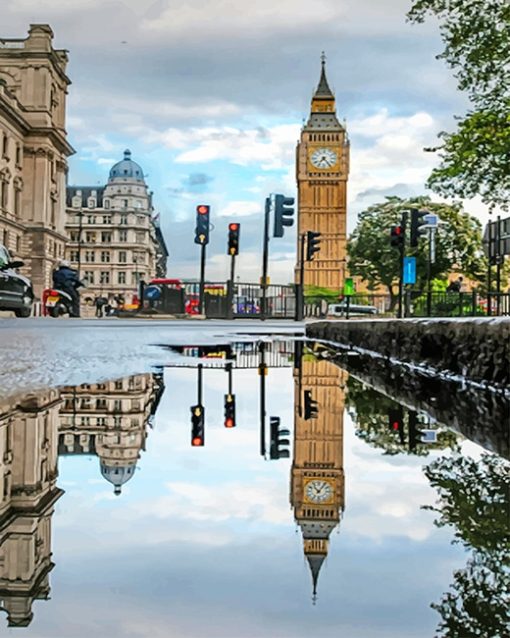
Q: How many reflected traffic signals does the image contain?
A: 6